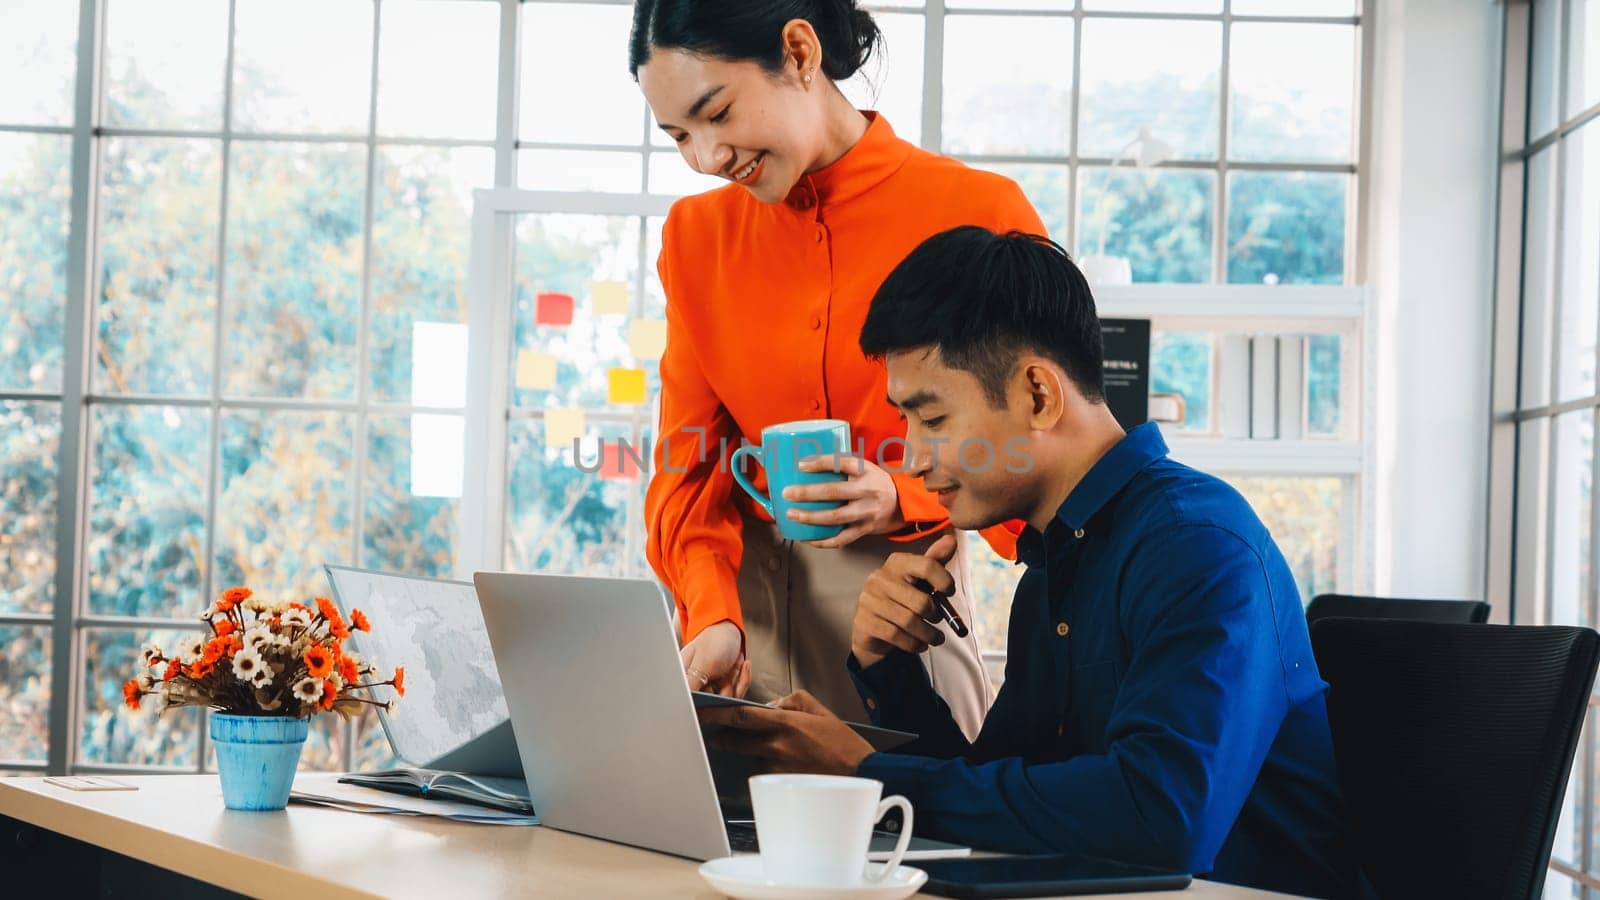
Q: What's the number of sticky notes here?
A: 7